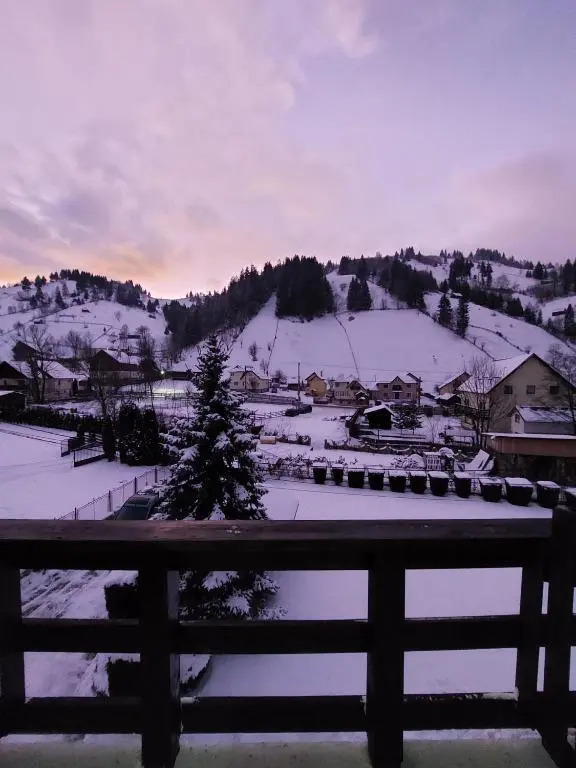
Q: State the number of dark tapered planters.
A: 12